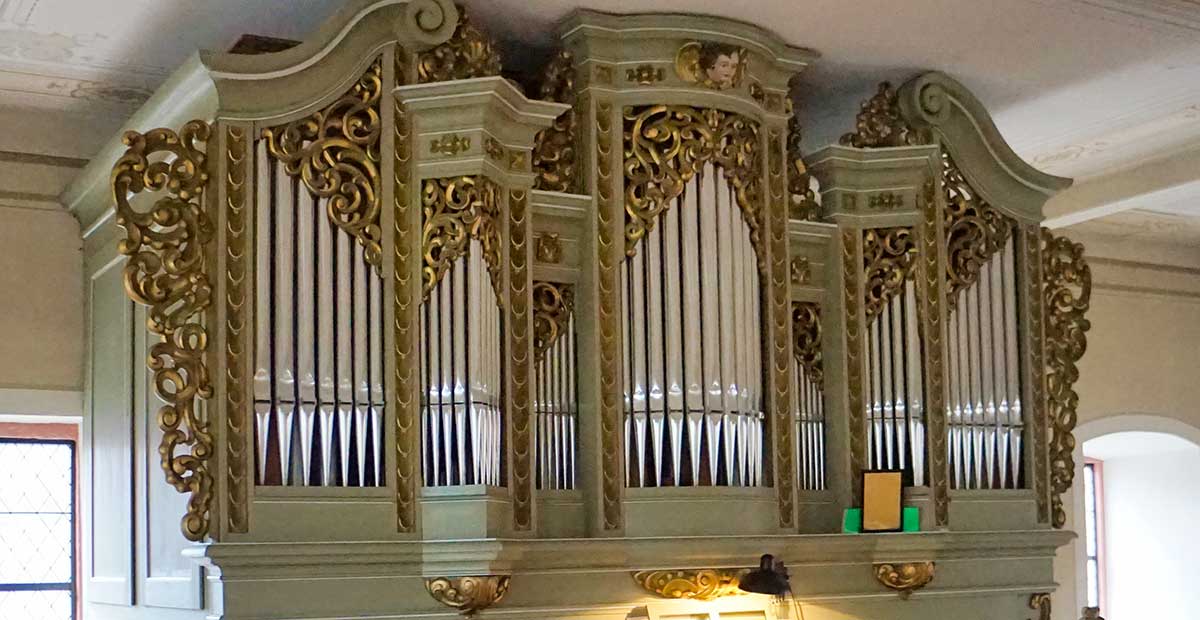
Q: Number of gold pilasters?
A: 8